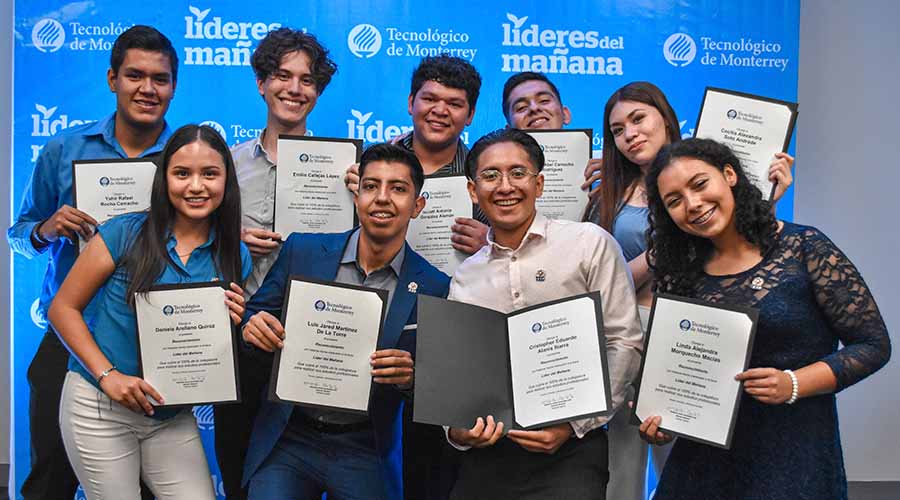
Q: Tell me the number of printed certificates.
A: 9